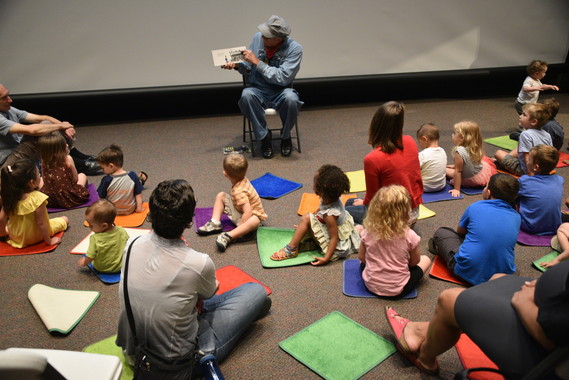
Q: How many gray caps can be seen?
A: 1